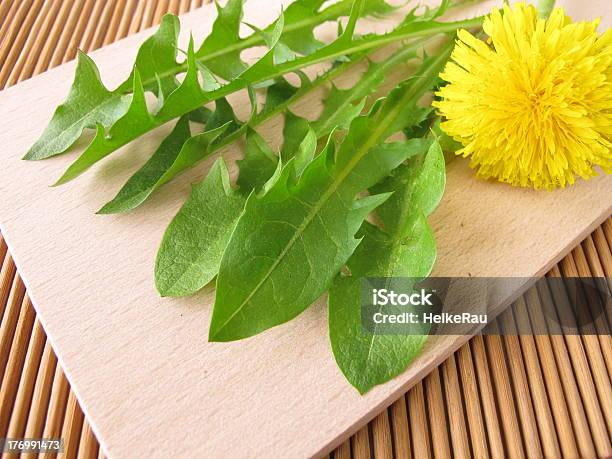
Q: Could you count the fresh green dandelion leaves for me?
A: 6